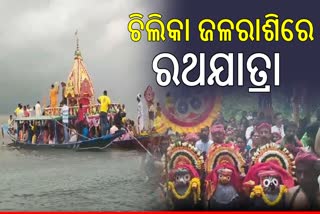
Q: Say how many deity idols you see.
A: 3